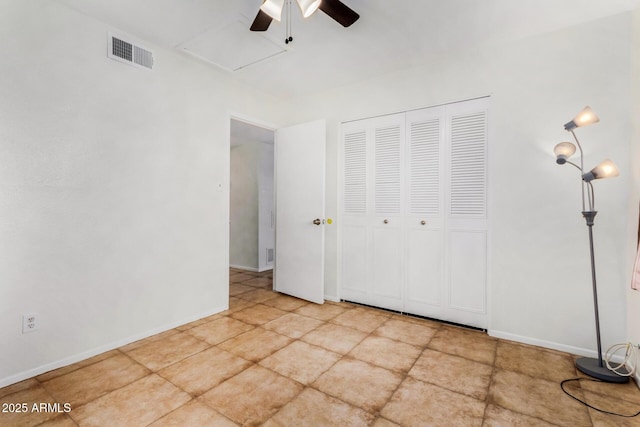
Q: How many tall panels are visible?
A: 4